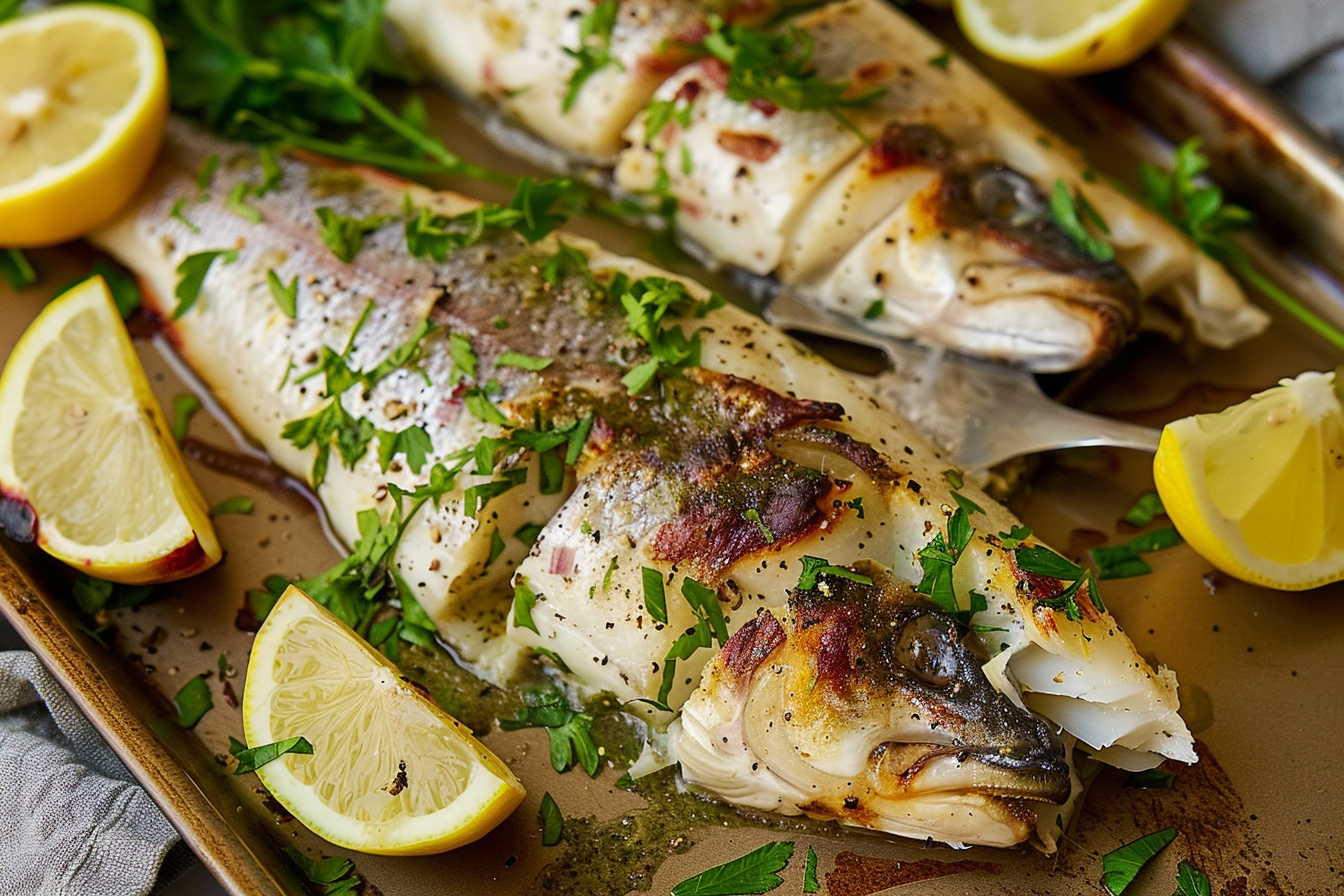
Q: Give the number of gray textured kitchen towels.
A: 1